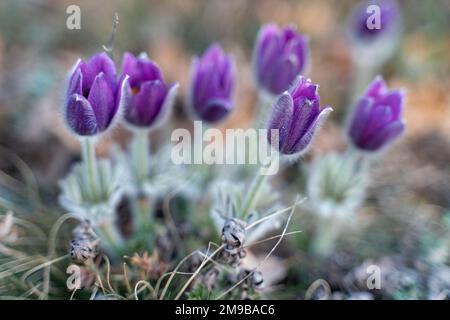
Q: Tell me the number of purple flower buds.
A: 7